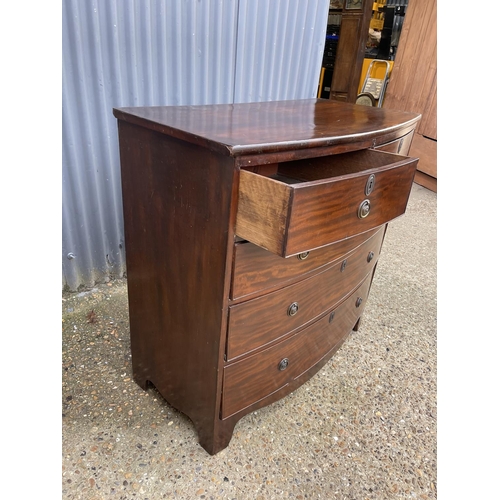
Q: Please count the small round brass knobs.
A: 6